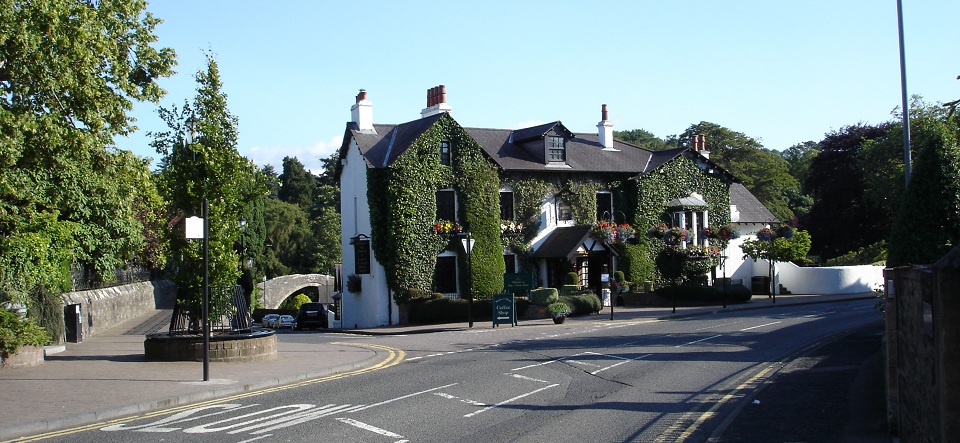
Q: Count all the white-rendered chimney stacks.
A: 4